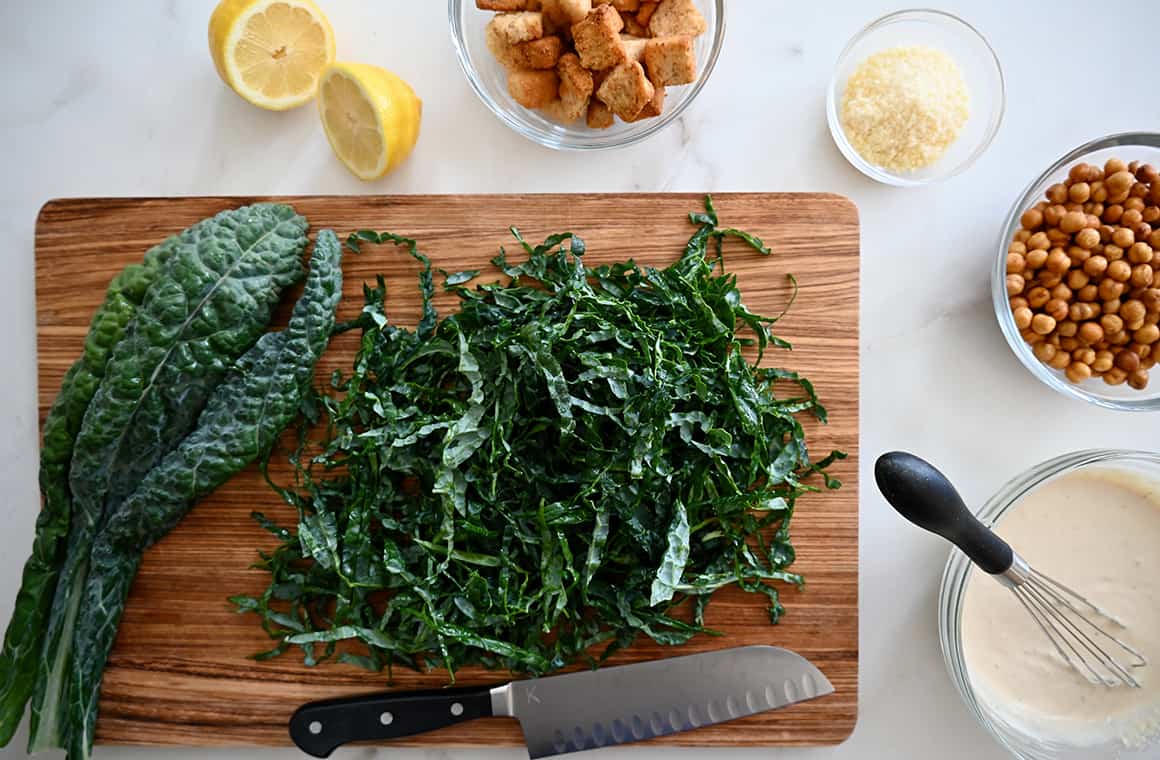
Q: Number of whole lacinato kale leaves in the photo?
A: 3